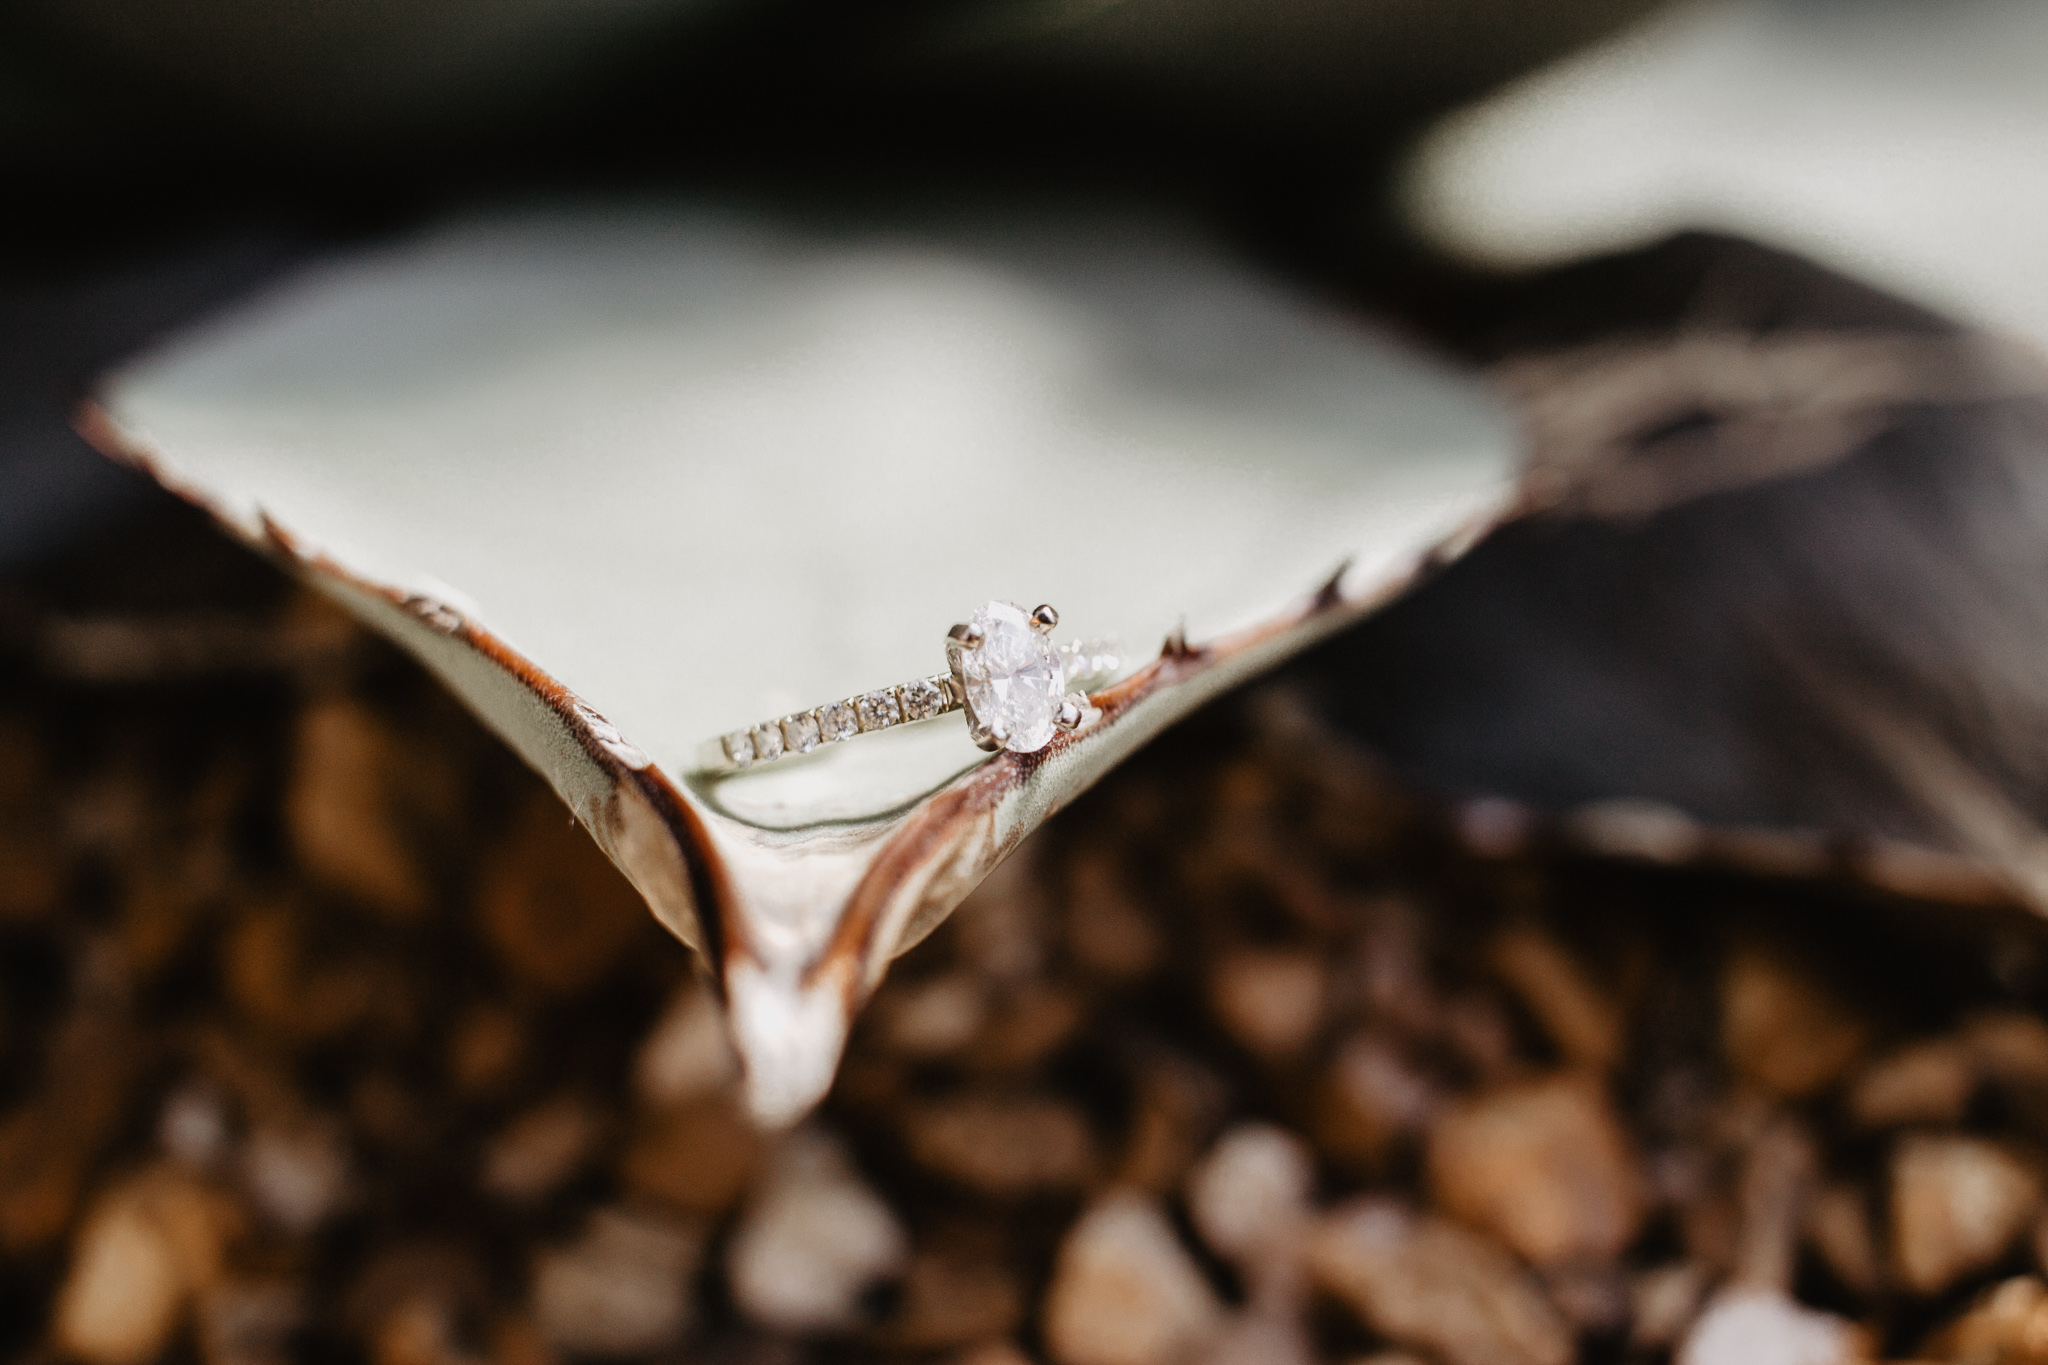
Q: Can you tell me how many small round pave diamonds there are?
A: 6